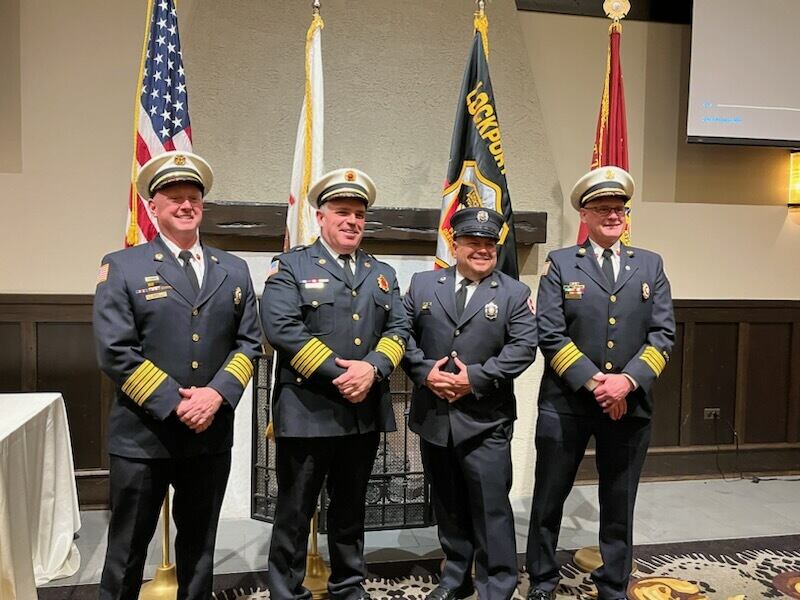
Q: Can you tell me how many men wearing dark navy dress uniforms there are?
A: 4